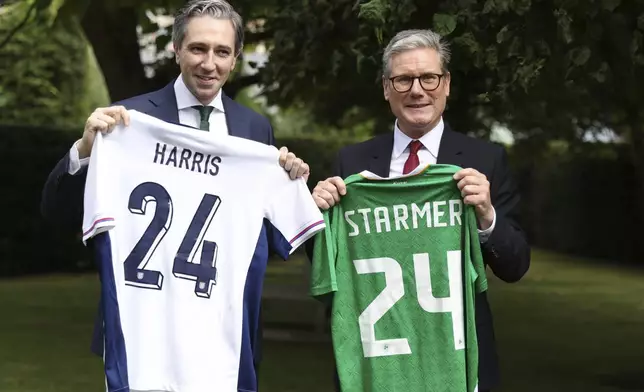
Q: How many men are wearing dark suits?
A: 2